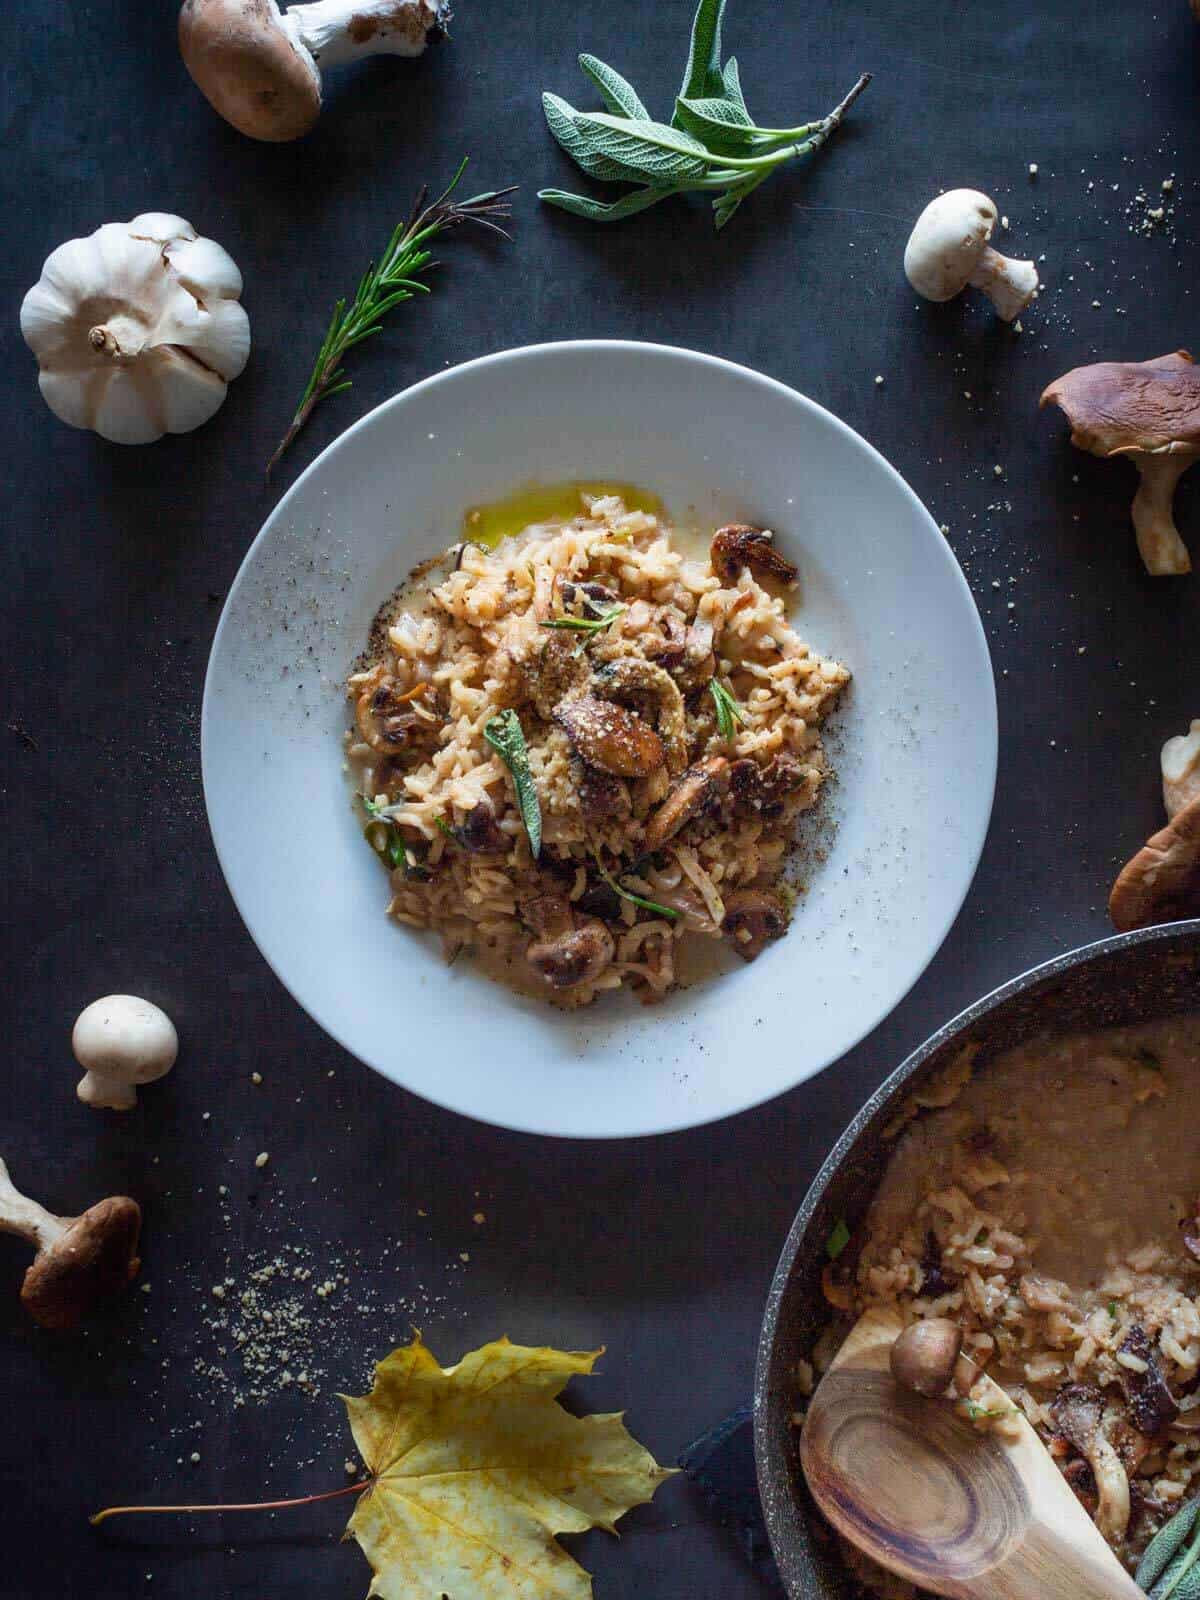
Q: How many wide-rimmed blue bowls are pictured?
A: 1